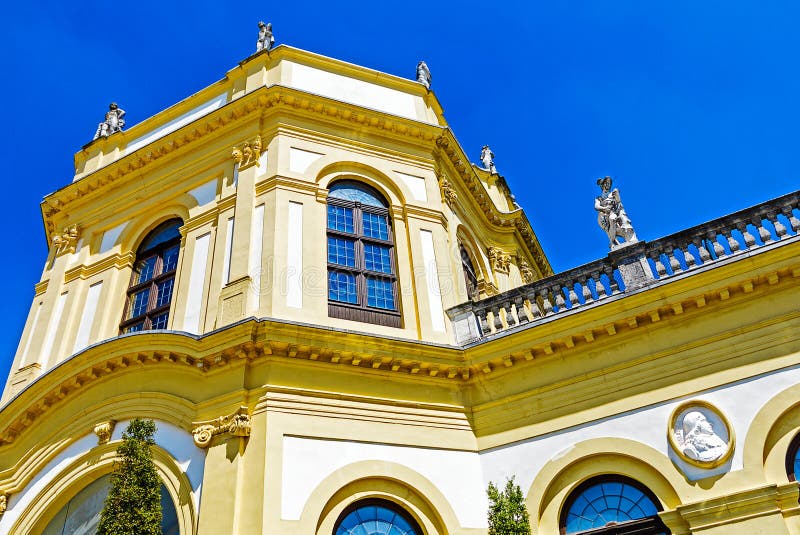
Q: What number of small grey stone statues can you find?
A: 5